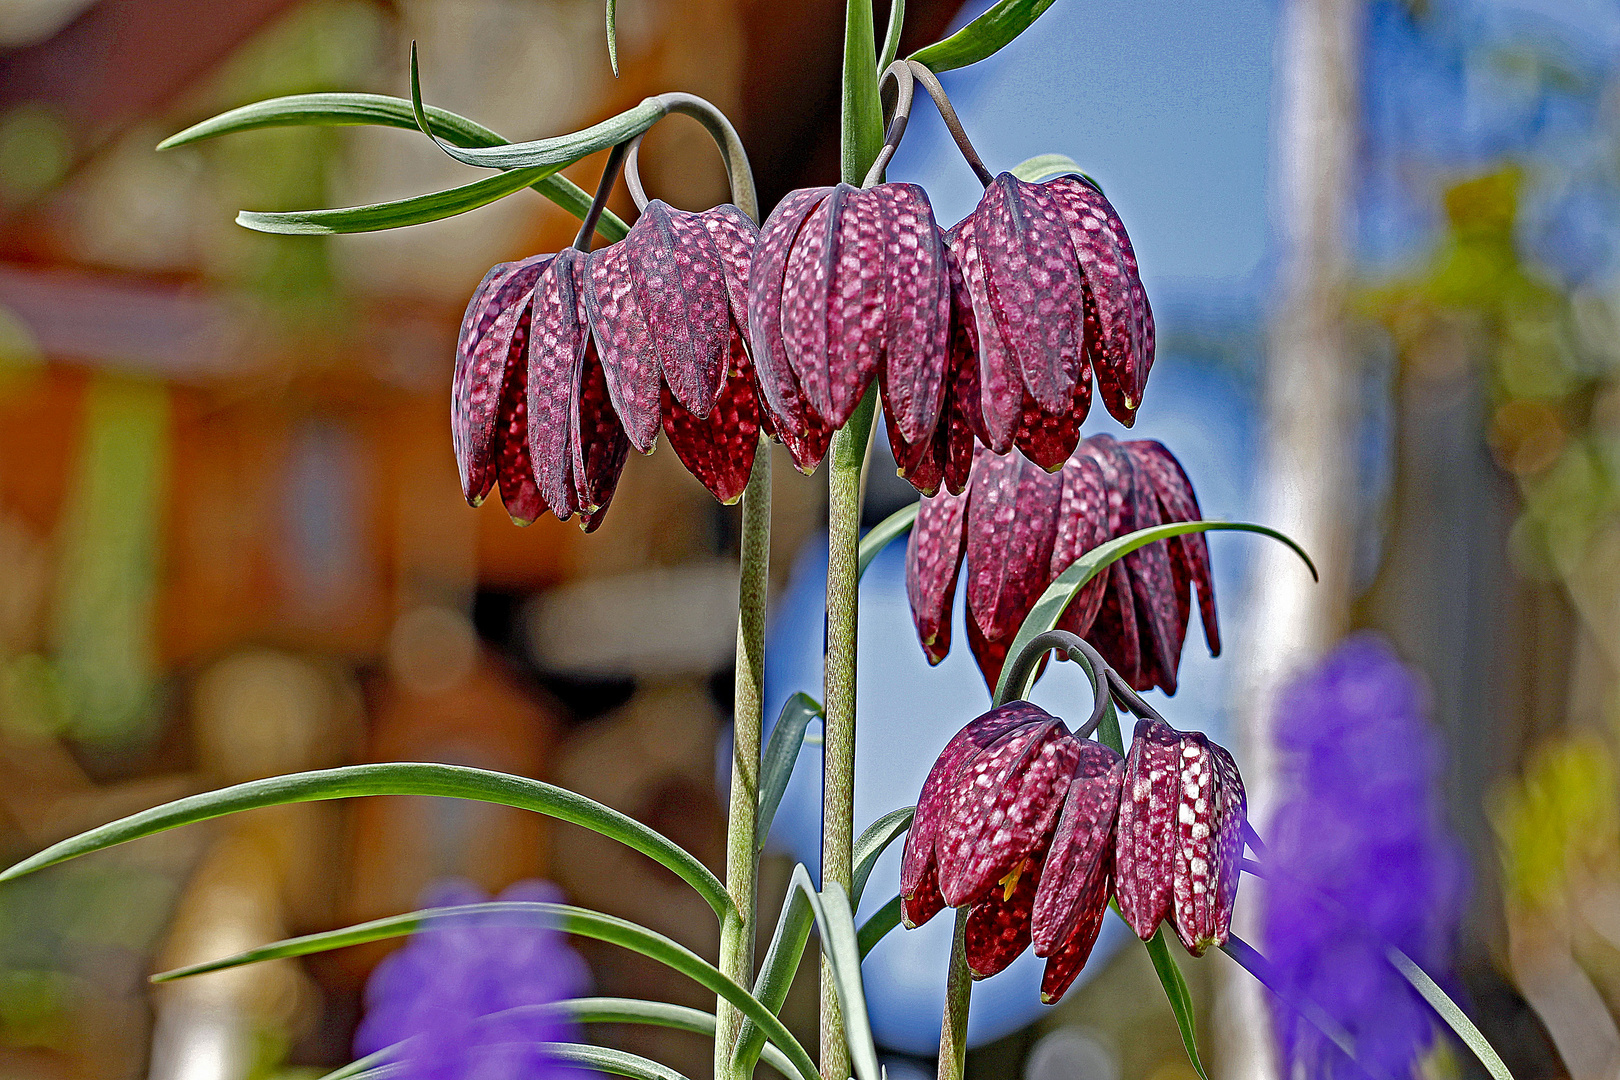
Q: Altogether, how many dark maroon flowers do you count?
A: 8